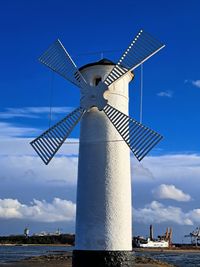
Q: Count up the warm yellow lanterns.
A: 0